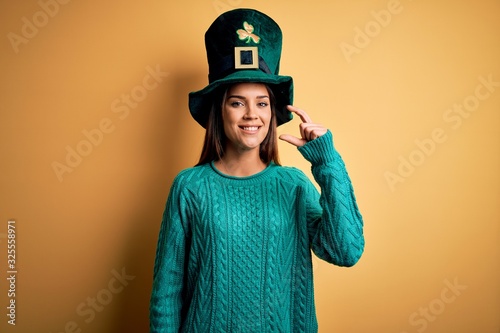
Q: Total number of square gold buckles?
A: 1